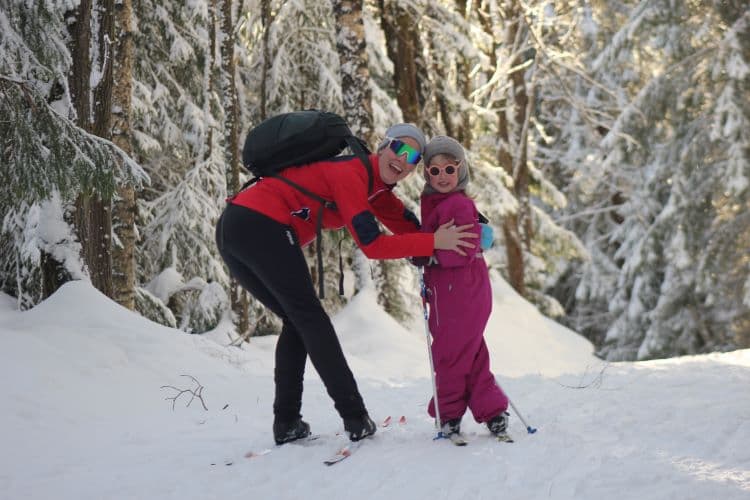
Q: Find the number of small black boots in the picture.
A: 2